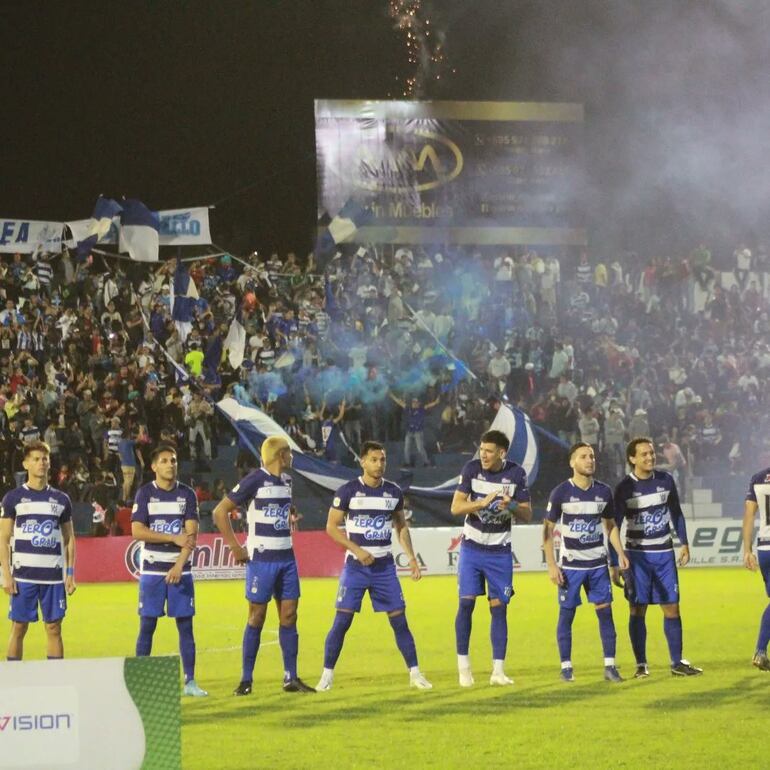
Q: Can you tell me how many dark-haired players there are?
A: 6